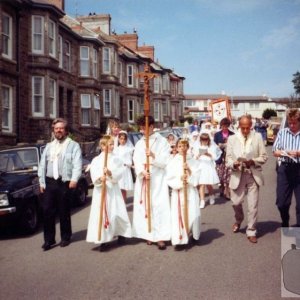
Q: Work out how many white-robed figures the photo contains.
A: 3